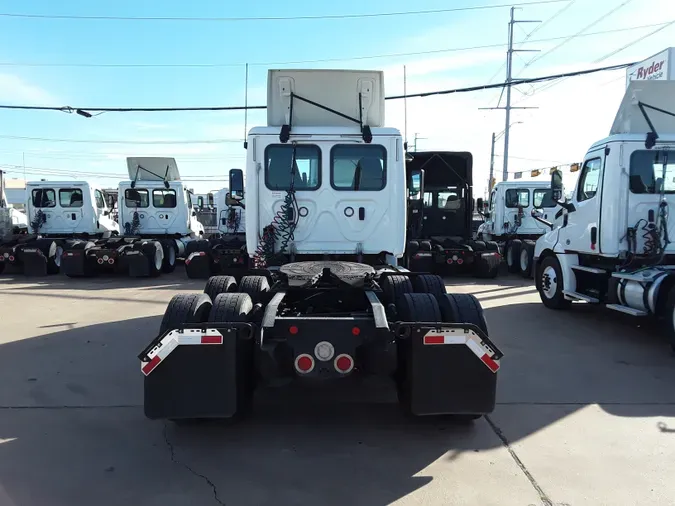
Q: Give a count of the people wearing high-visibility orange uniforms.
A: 0